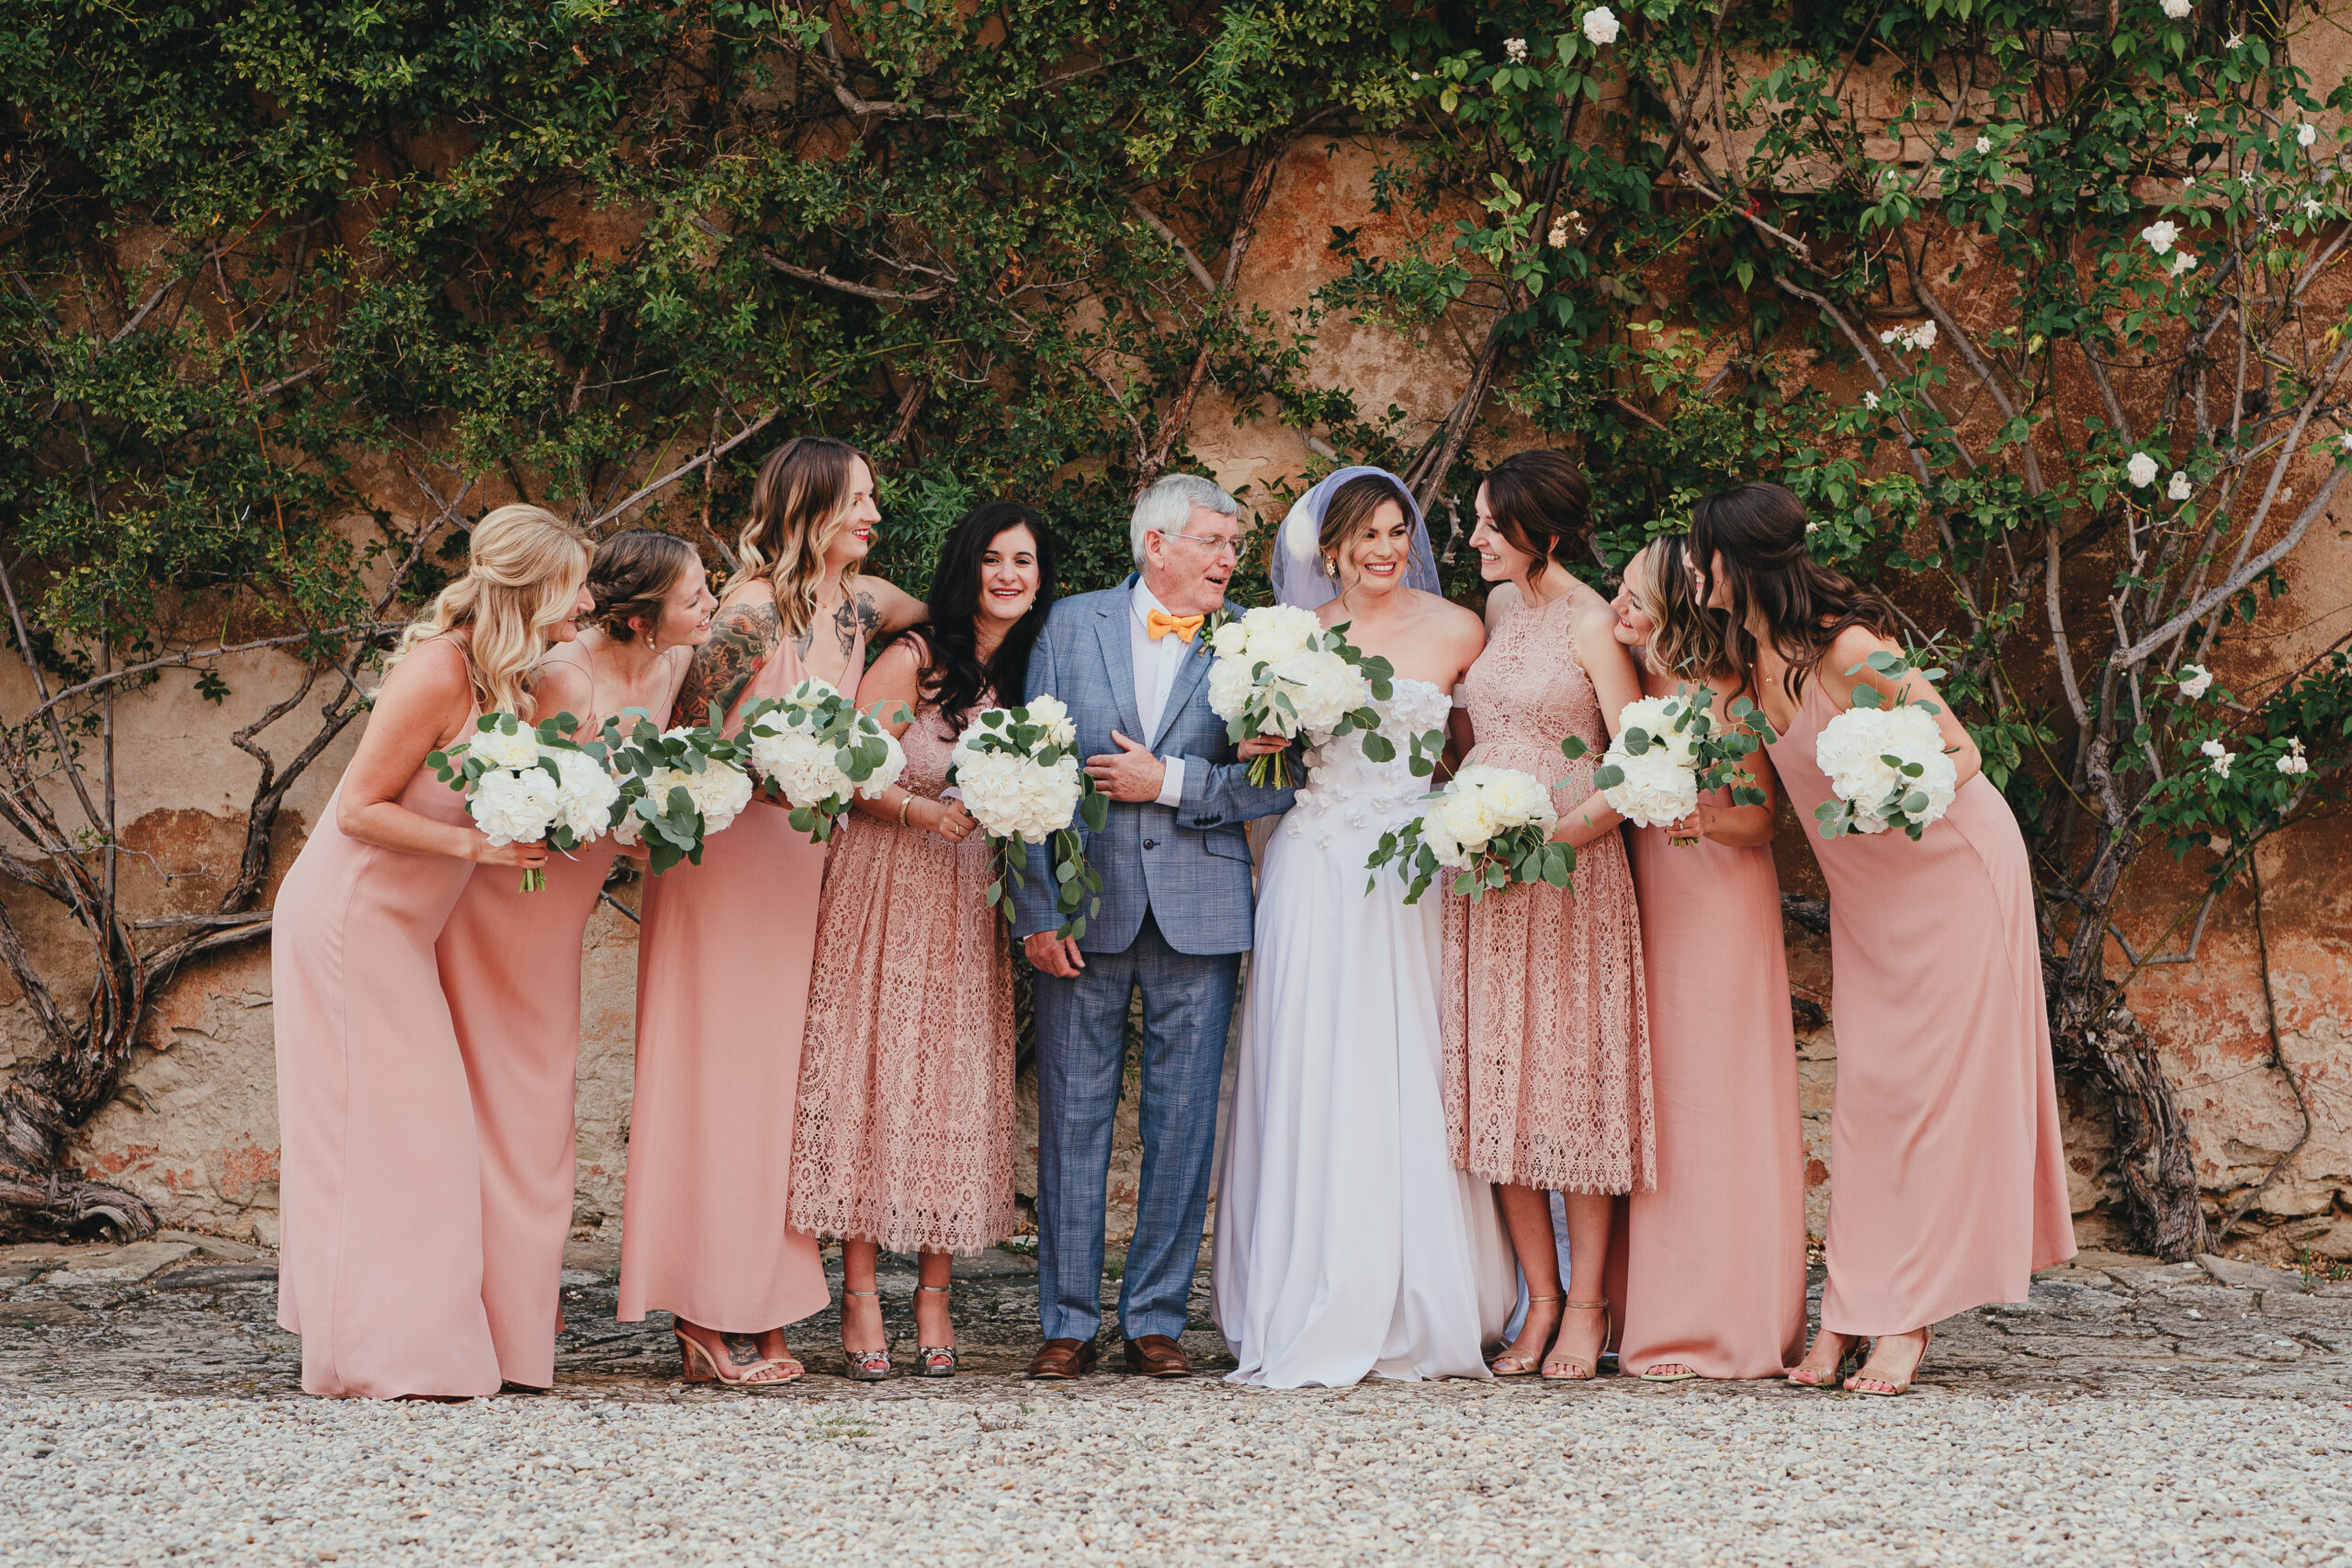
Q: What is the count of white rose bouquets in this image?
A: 8